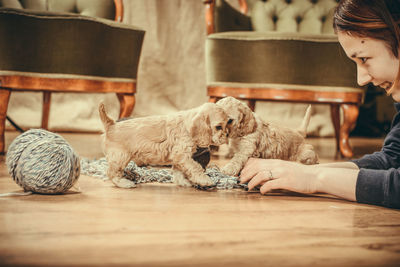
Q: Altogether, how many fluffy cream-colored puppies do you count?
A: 2